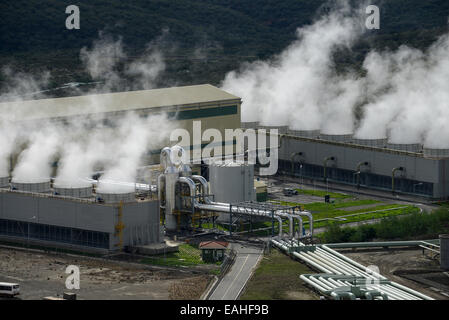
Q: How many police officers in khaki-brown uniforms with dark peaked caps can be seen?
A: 0